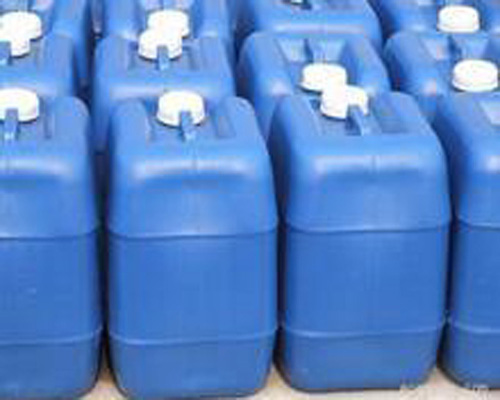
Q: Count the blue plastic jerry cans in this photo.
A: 12